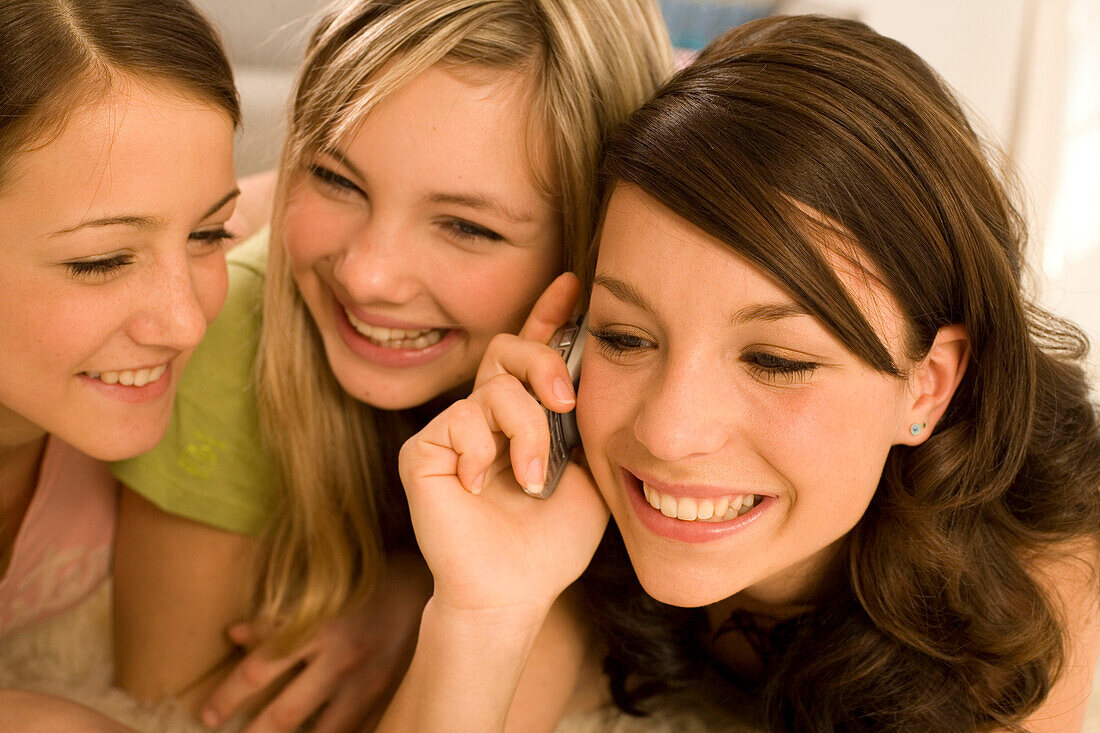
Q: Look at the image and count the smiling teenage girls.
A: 3